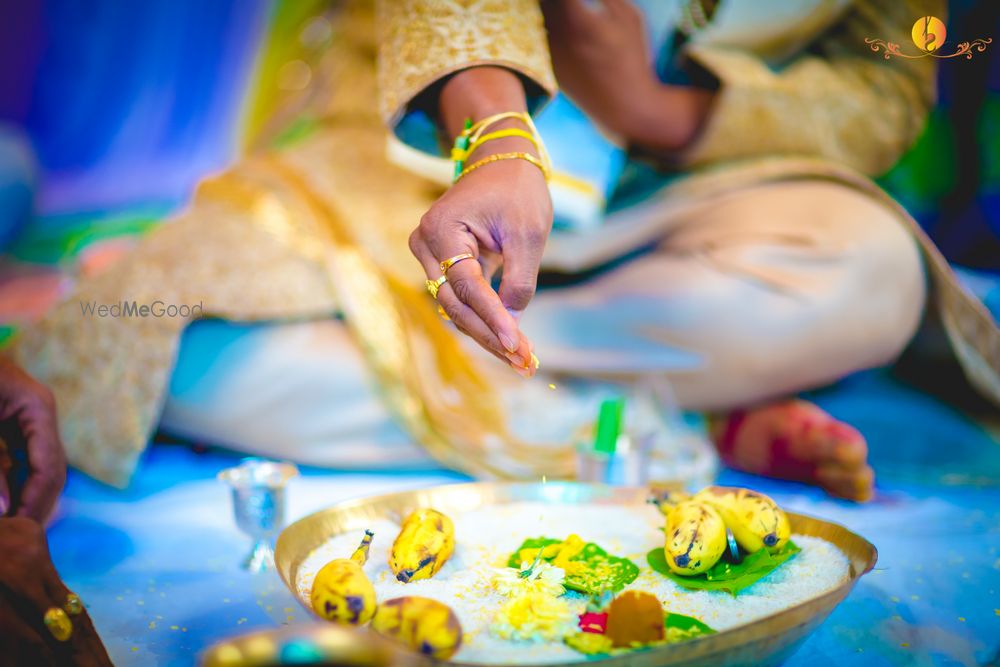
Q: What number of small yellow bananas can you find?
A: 5